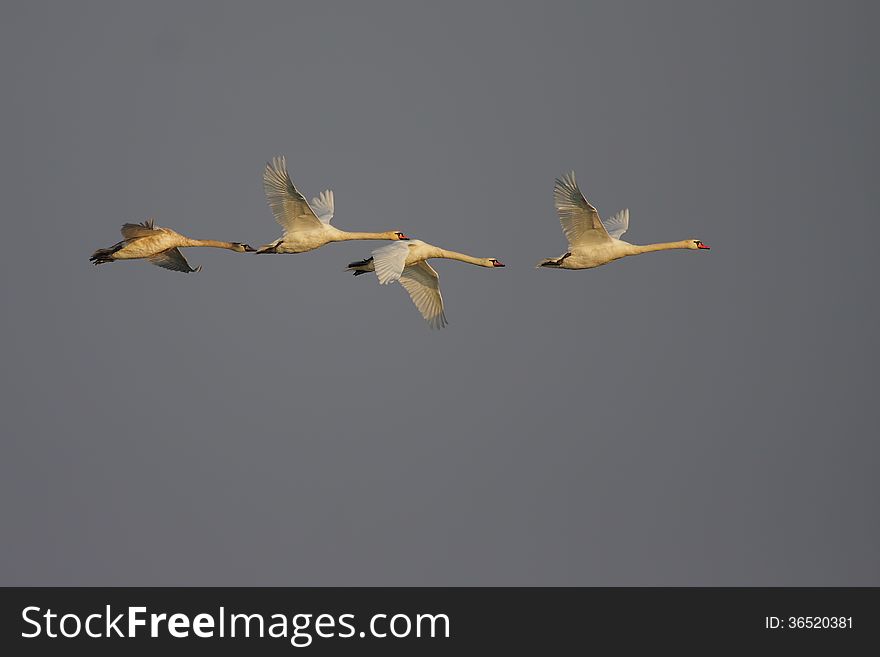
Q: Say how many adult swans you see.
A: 3